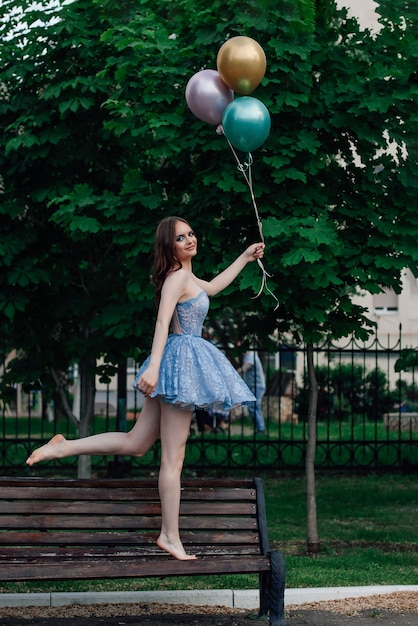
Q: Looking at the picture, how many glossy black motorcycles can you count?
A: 0